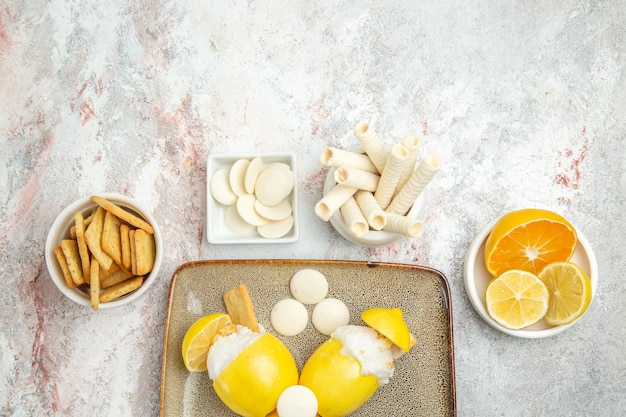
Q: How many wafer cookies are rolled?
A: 10